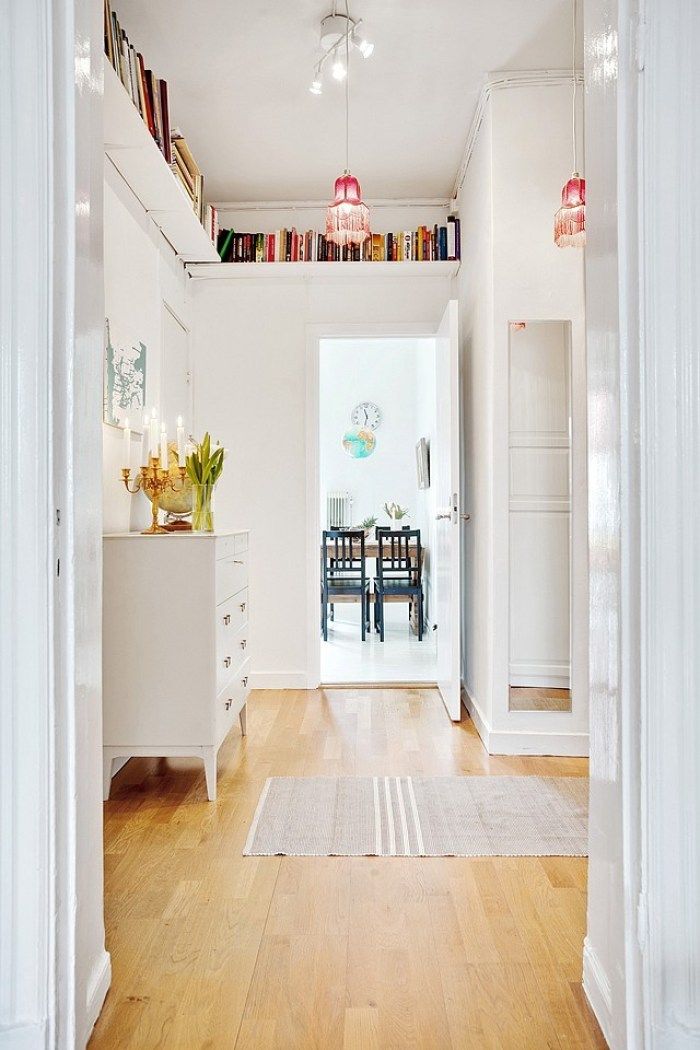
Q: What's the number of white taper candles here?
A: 5